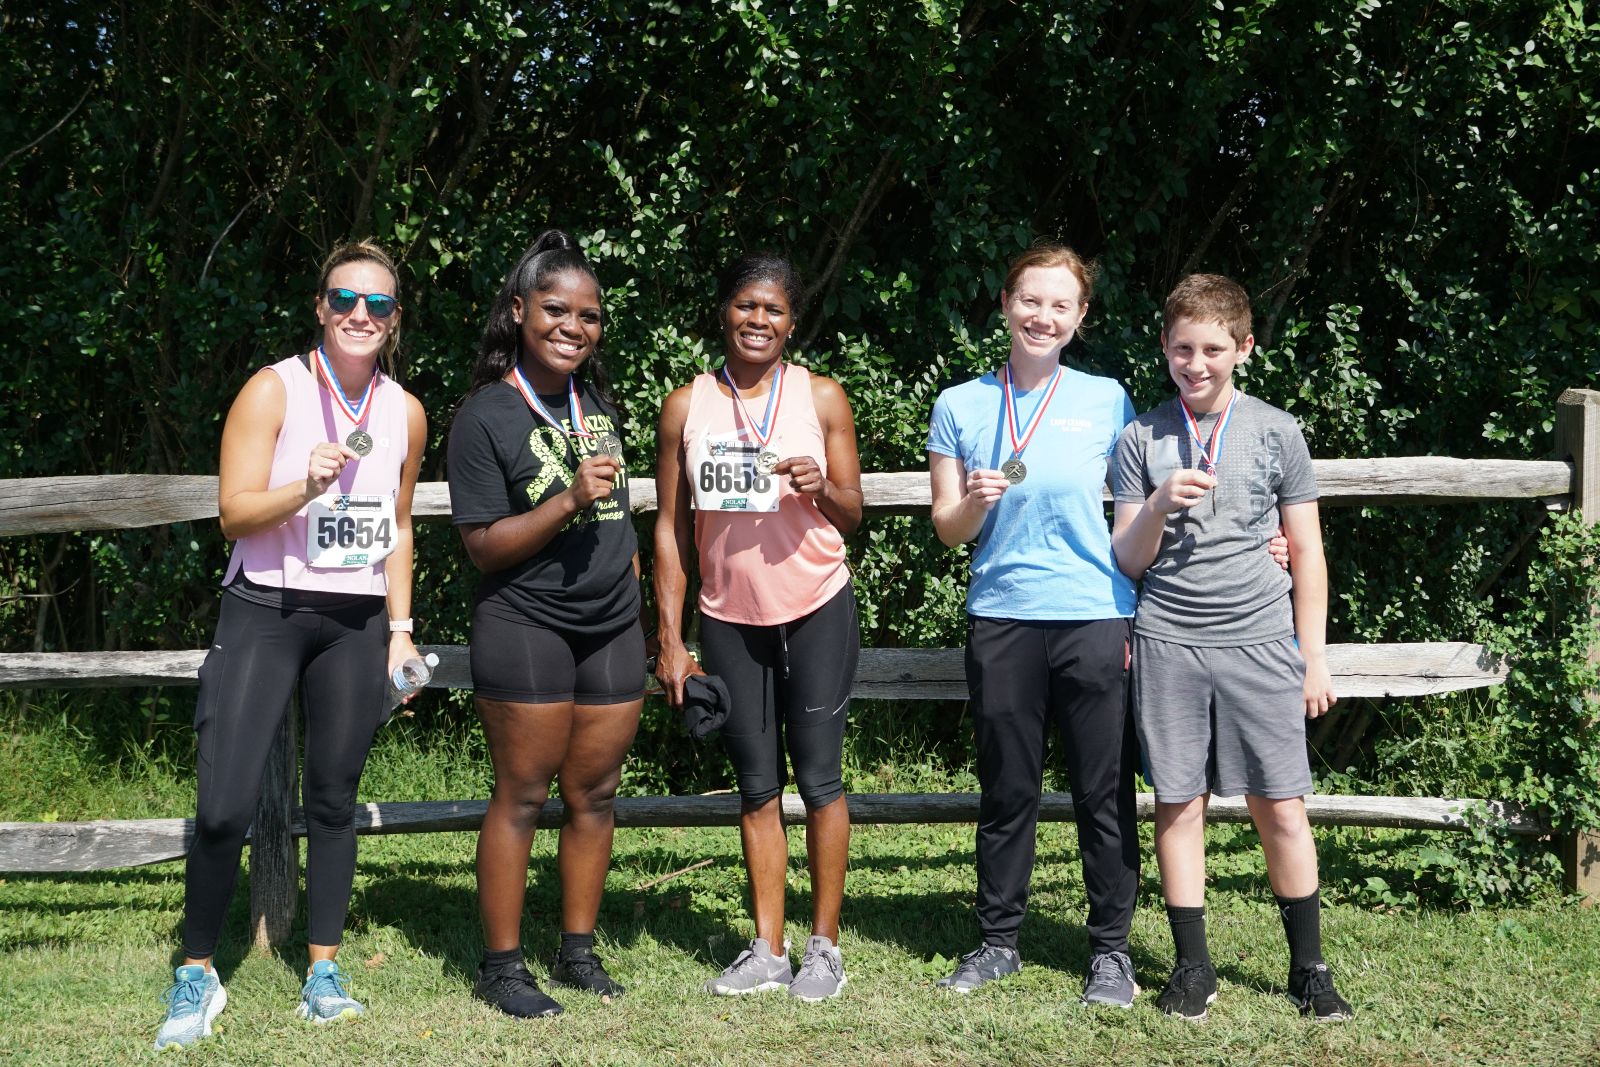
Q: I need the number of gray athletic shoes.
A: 4